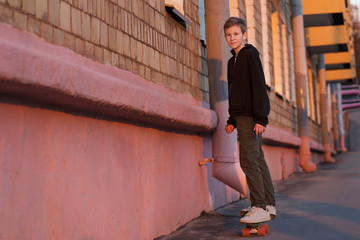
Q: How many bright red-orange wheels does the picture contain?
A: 3